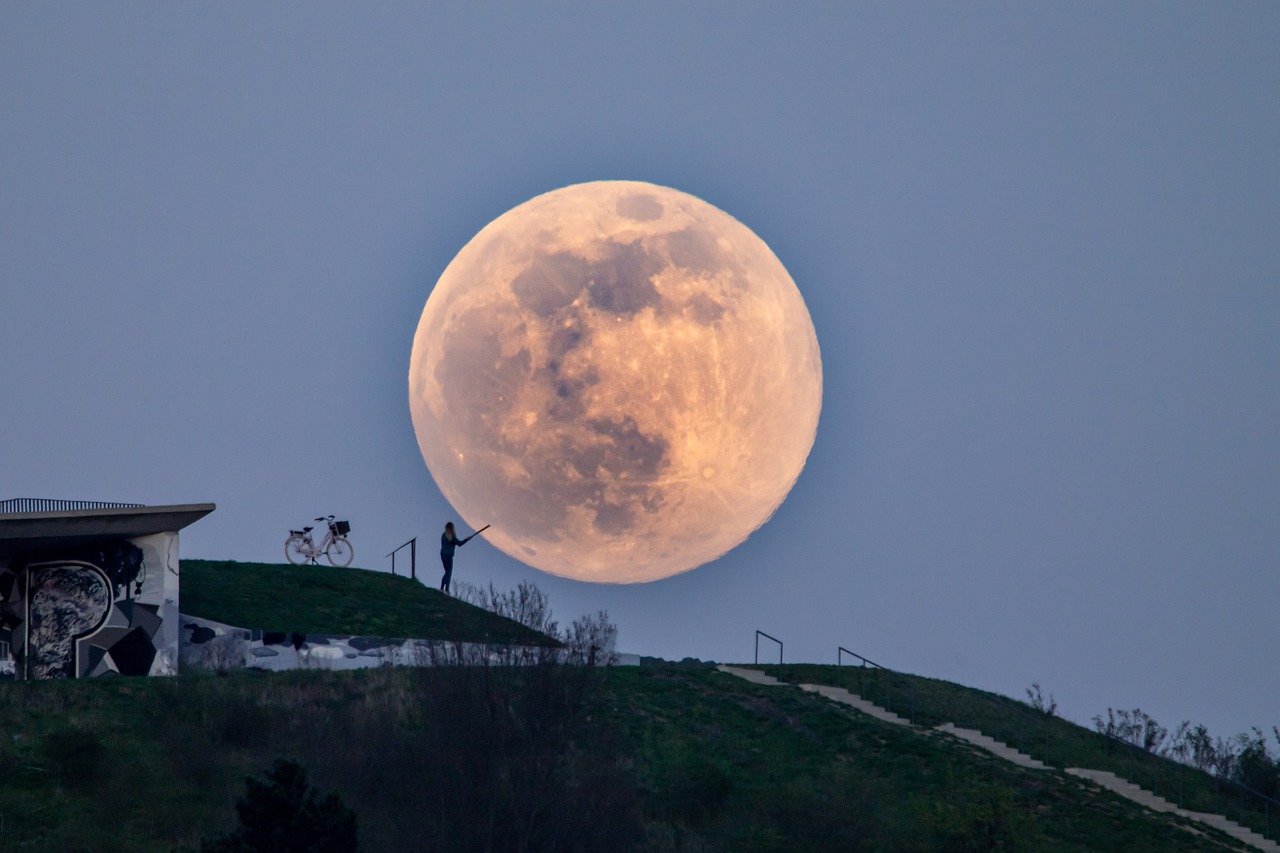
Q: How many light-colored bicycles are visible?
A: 1